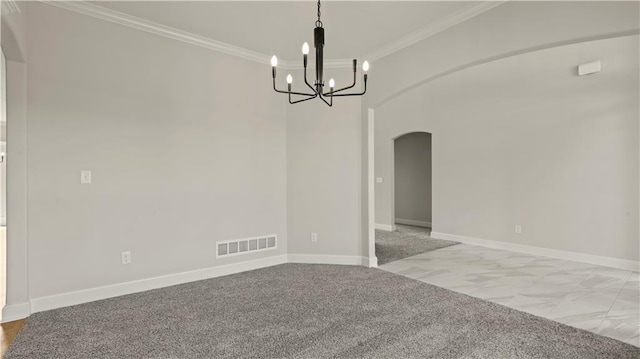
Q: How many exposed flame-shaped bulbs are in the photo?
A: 5